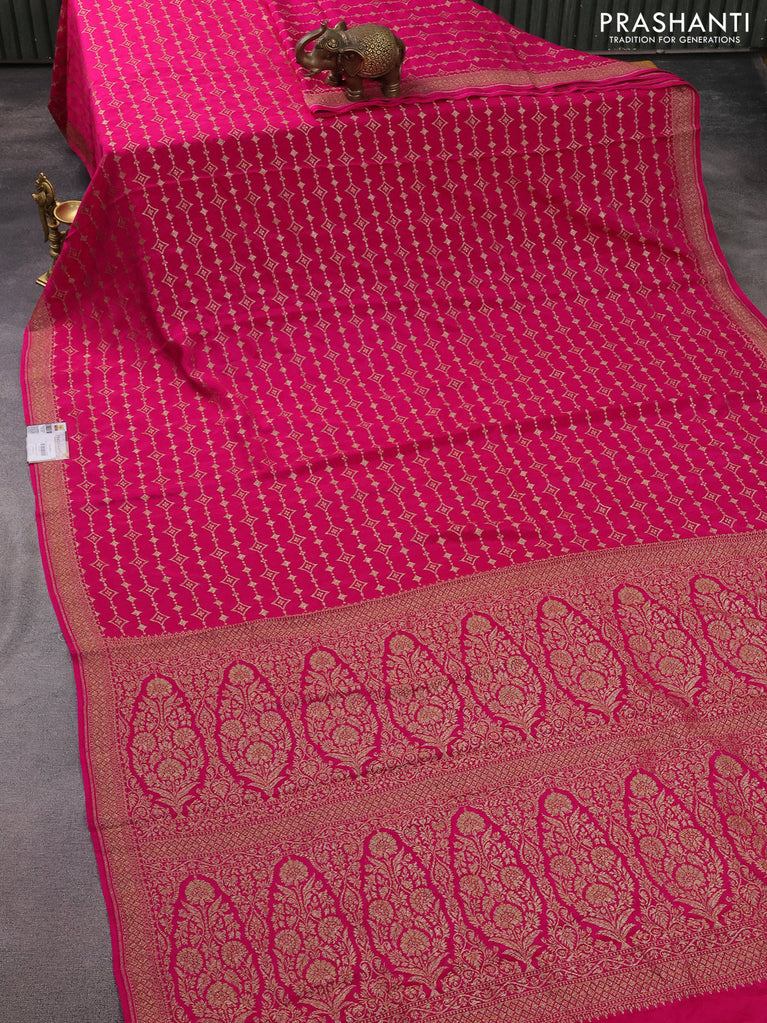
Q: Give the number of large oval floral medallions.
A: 15